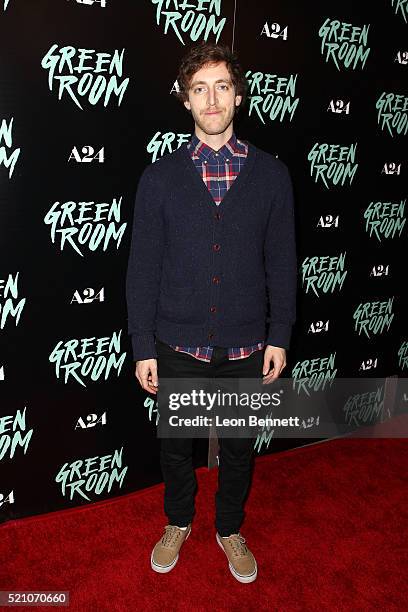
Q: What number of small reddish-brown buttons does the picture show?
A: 5